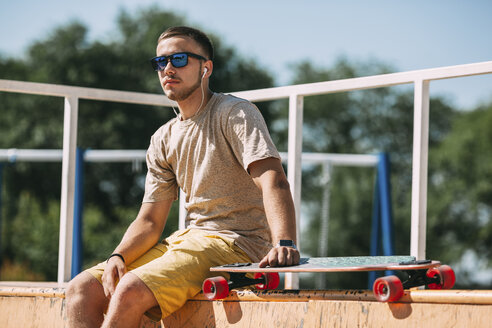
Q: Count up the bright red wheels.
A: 4